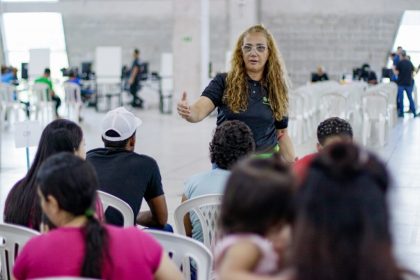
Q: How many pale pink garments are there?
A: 1